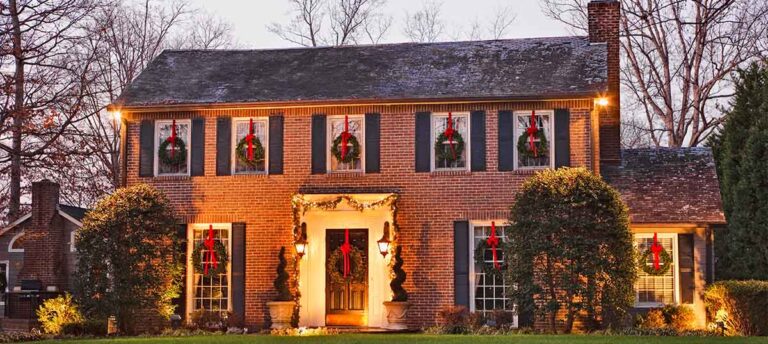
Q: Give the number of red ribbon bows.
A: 9